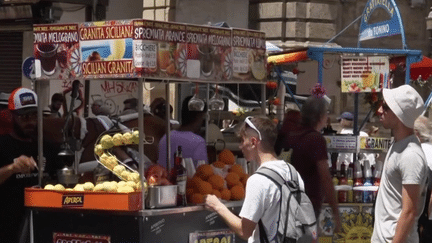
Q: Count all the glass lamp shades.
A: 2